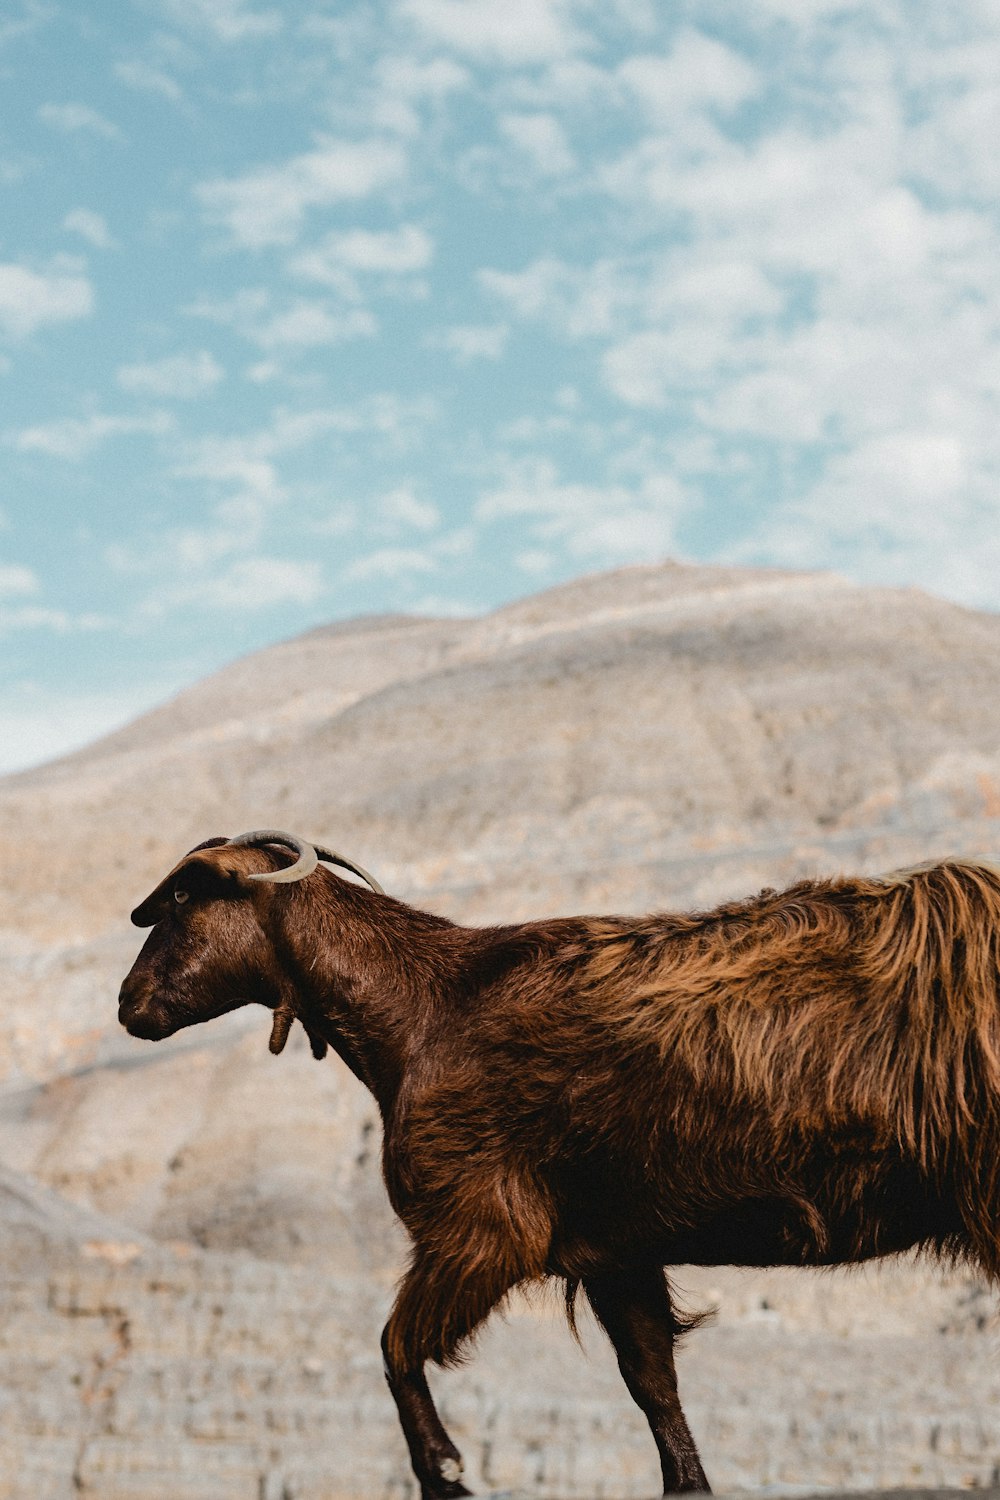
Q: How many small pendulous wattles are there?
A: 2